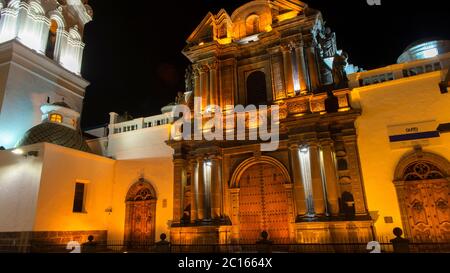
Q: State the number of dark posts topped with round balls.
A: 4